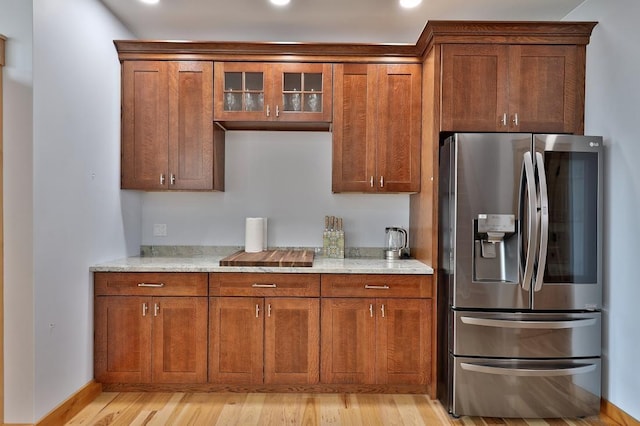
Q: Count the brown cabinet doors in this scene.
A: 14